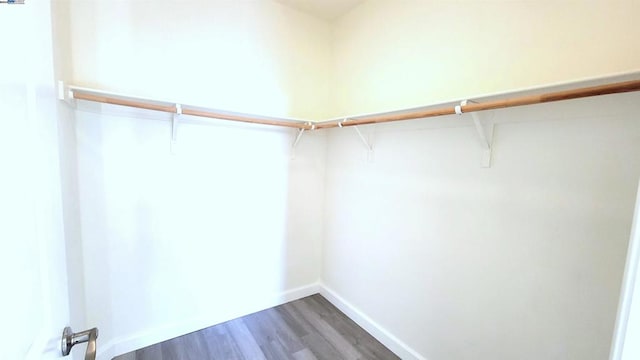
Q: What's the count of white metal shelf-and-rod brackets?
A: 4